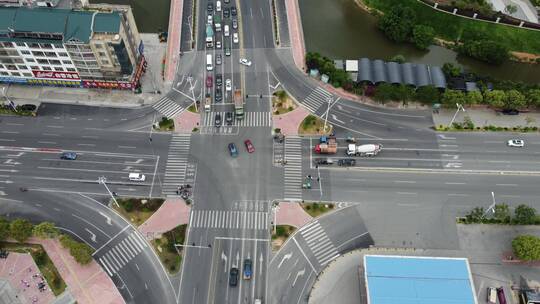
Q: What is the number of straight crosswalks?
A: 4